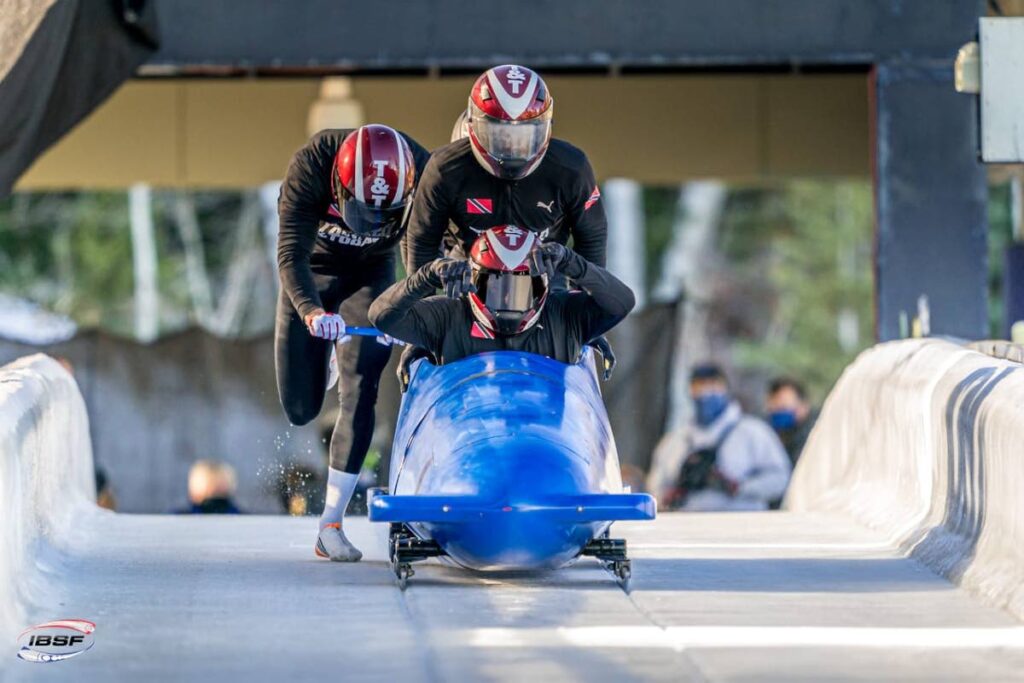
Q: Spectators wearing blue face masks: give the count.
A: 2